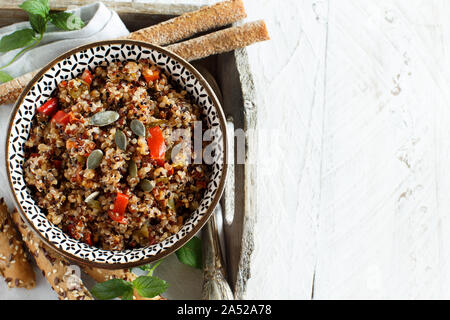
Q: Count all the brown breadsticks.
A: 5